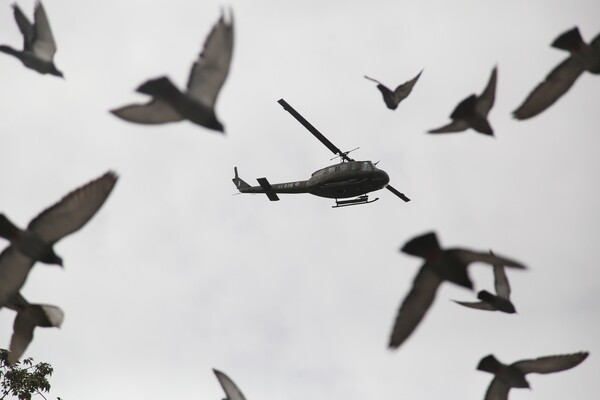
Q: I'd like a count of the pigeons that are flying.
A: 11